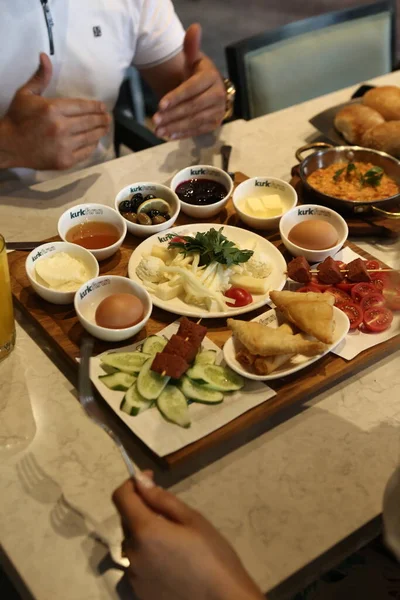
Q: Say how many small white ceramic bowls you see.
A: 7